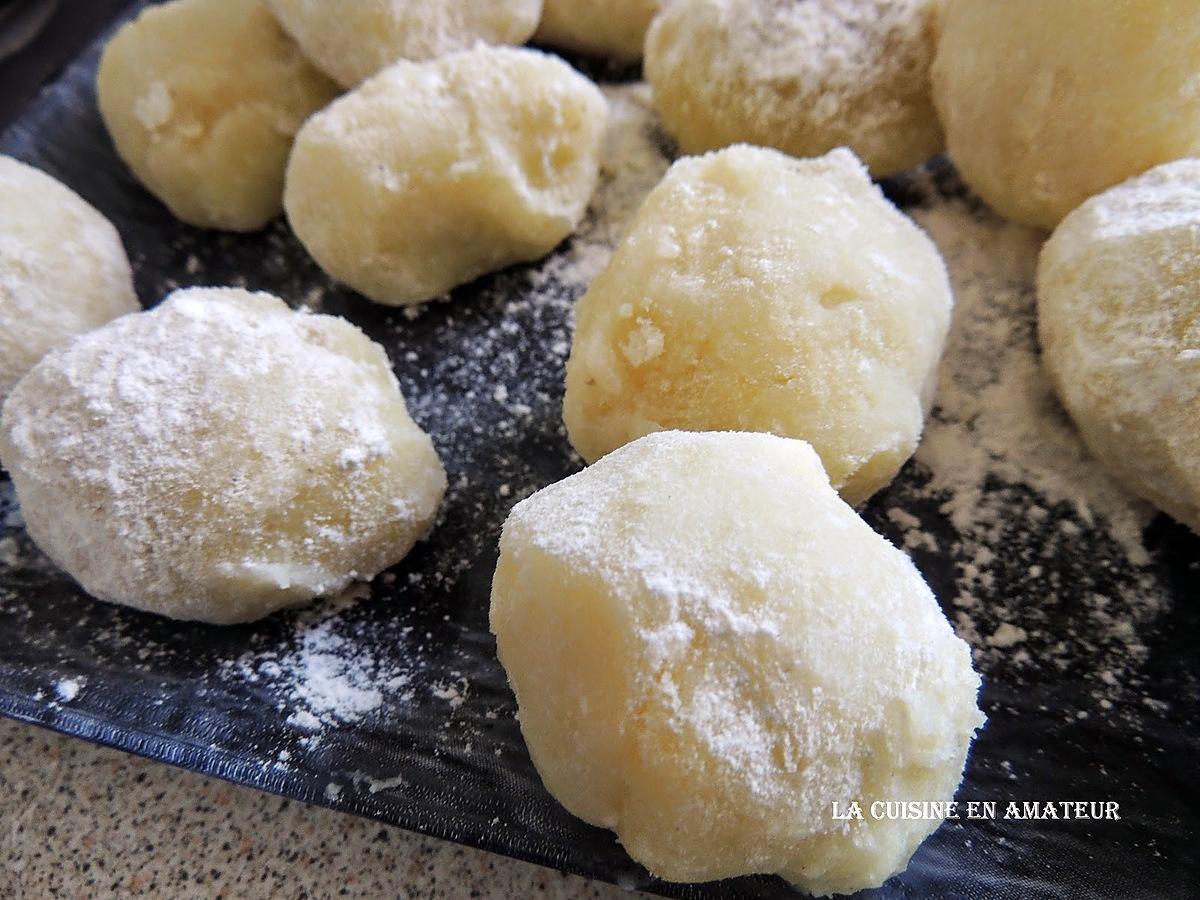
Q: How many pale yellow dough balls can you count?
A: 11